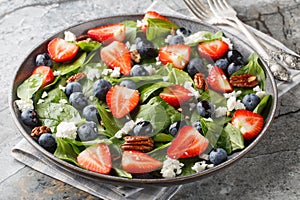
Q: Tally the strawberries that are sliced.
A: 14